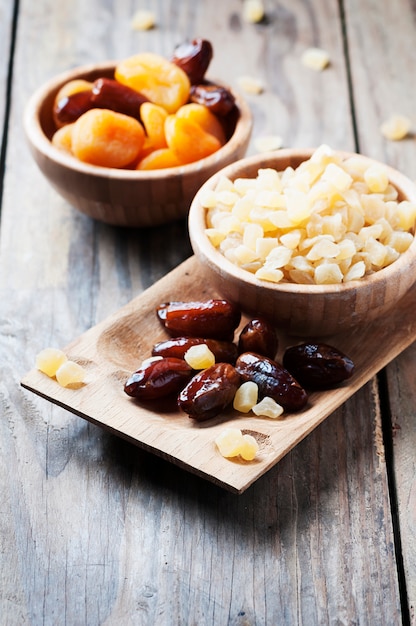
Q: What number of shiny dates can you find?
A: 11